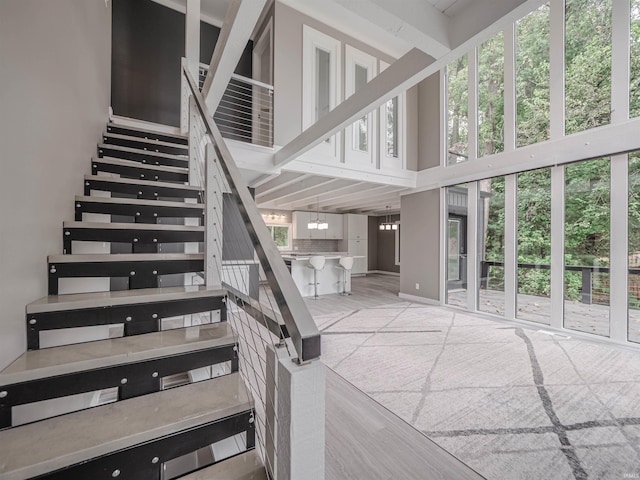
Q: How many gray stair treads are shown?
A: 12